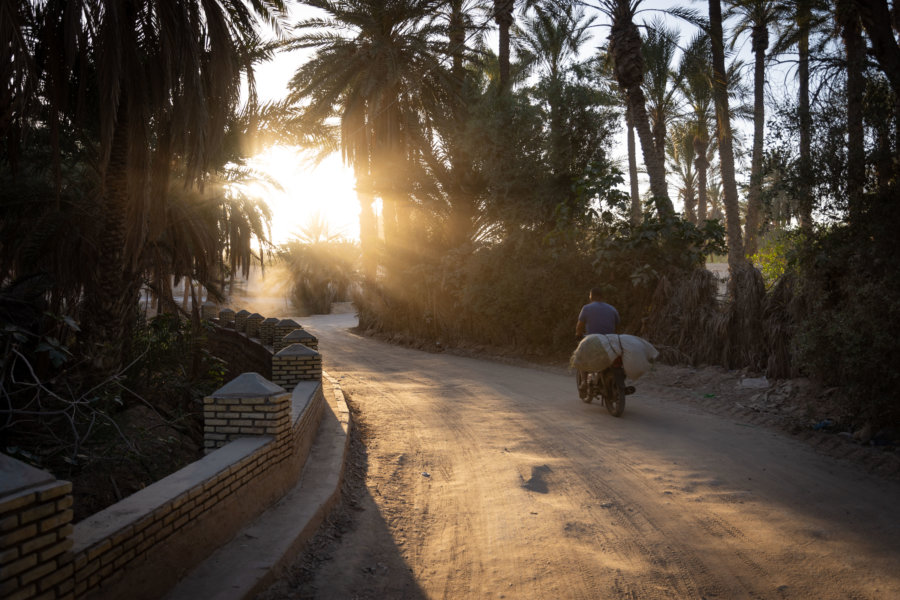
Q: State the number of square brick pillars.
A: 10